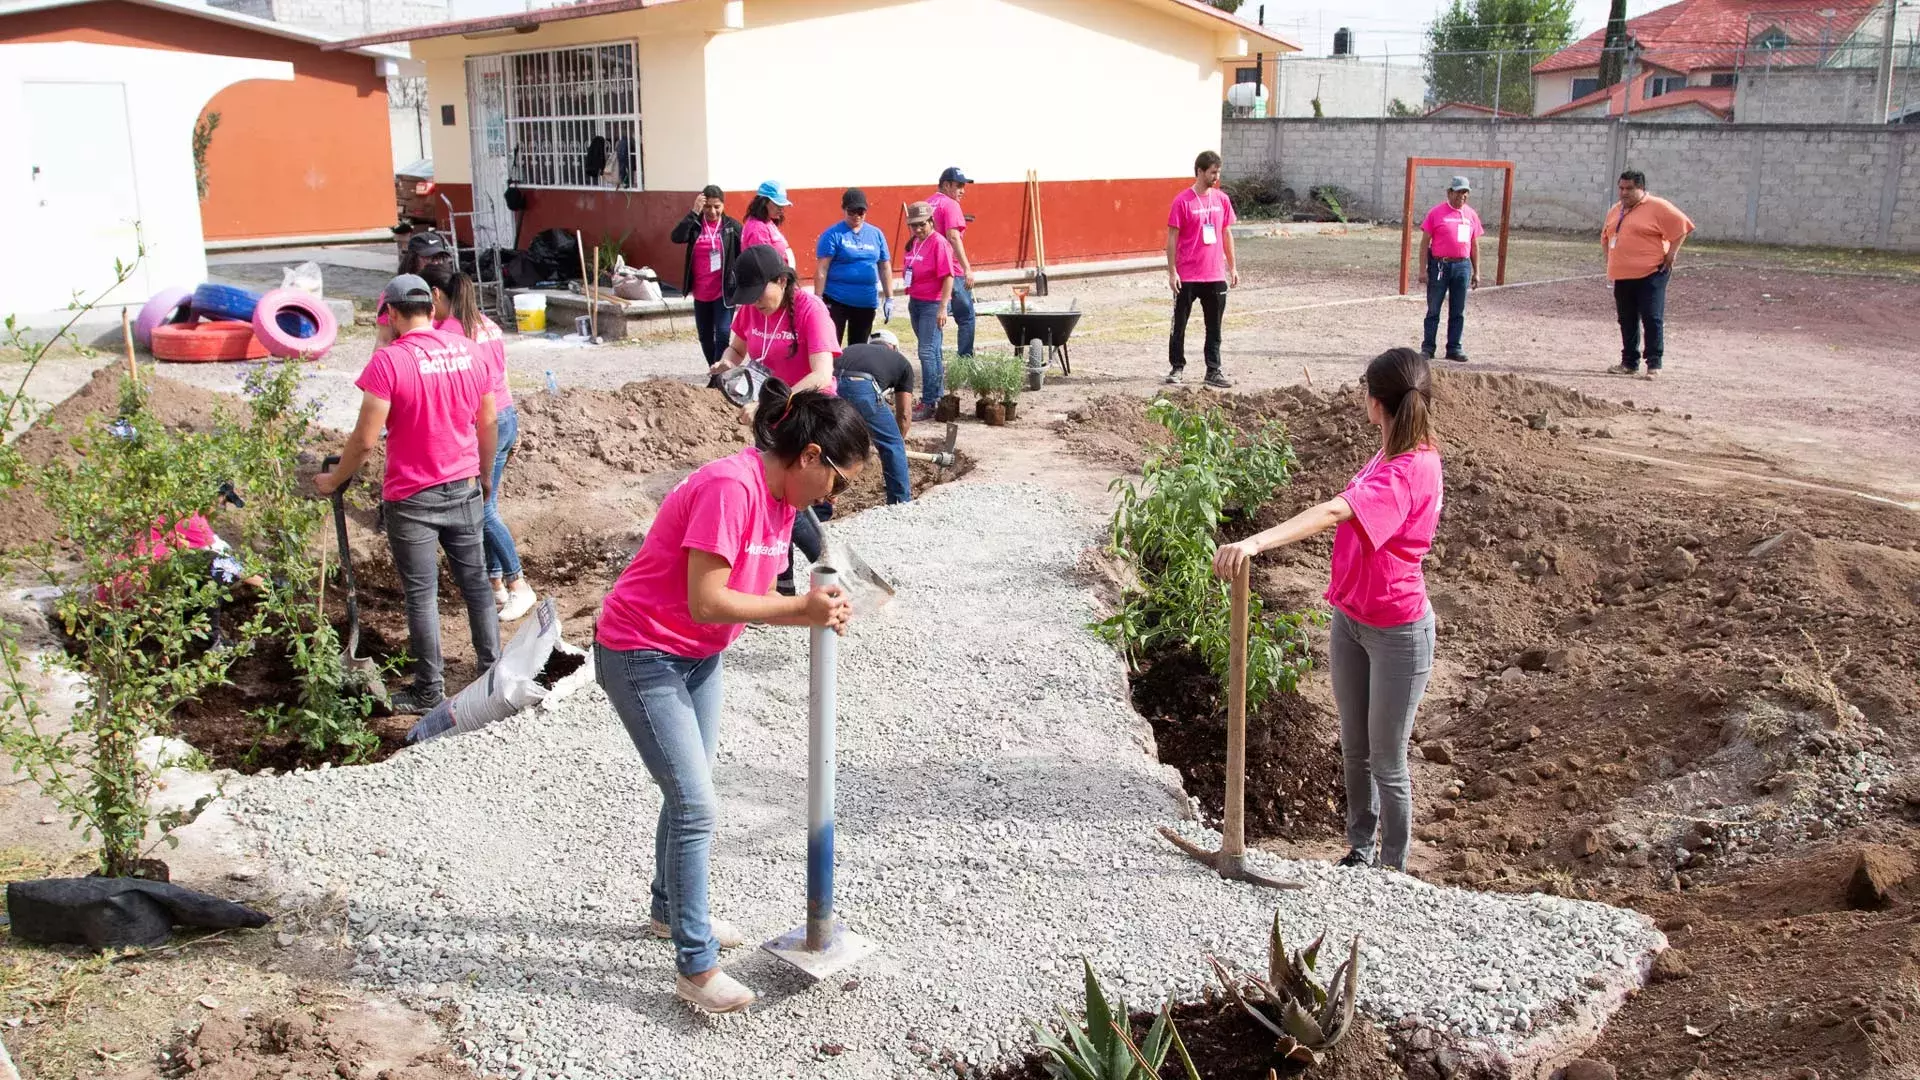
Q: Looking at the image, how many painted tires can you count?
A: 4